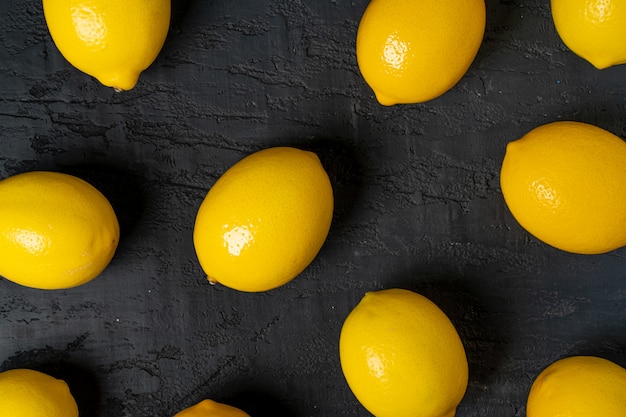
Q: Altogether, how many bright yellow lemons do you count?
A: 10